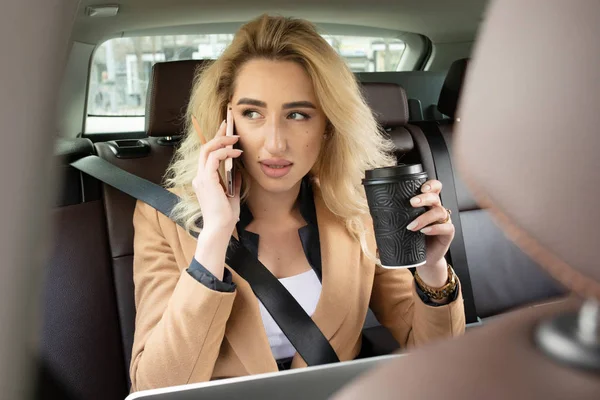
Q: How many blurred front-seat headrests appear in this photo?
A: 1